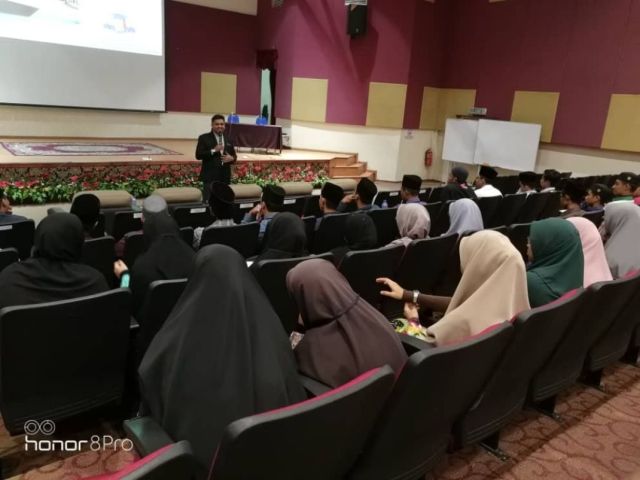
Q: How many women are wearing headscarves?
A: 12